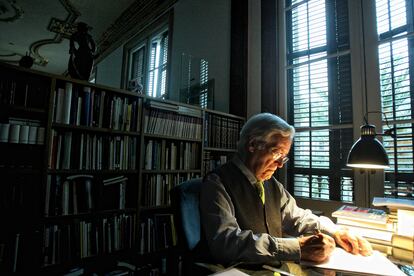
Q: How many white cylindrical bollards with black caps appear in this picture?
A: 0